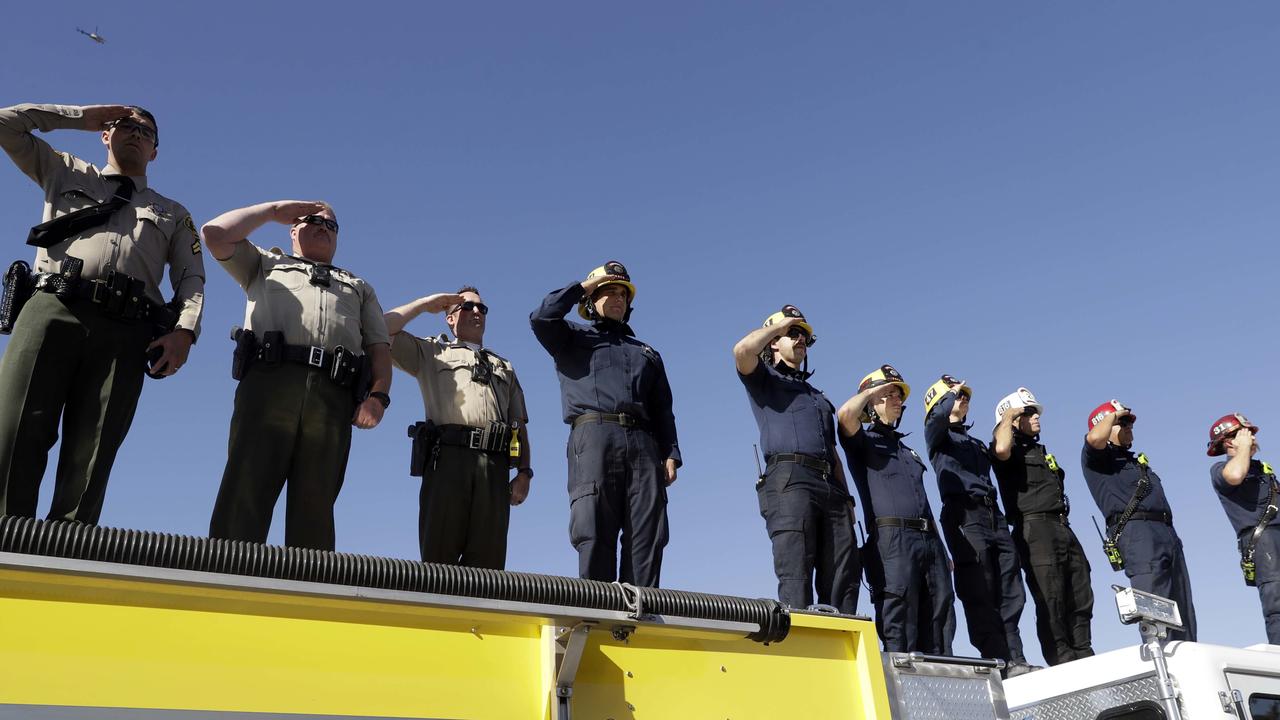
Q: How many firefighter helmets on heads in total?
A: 7